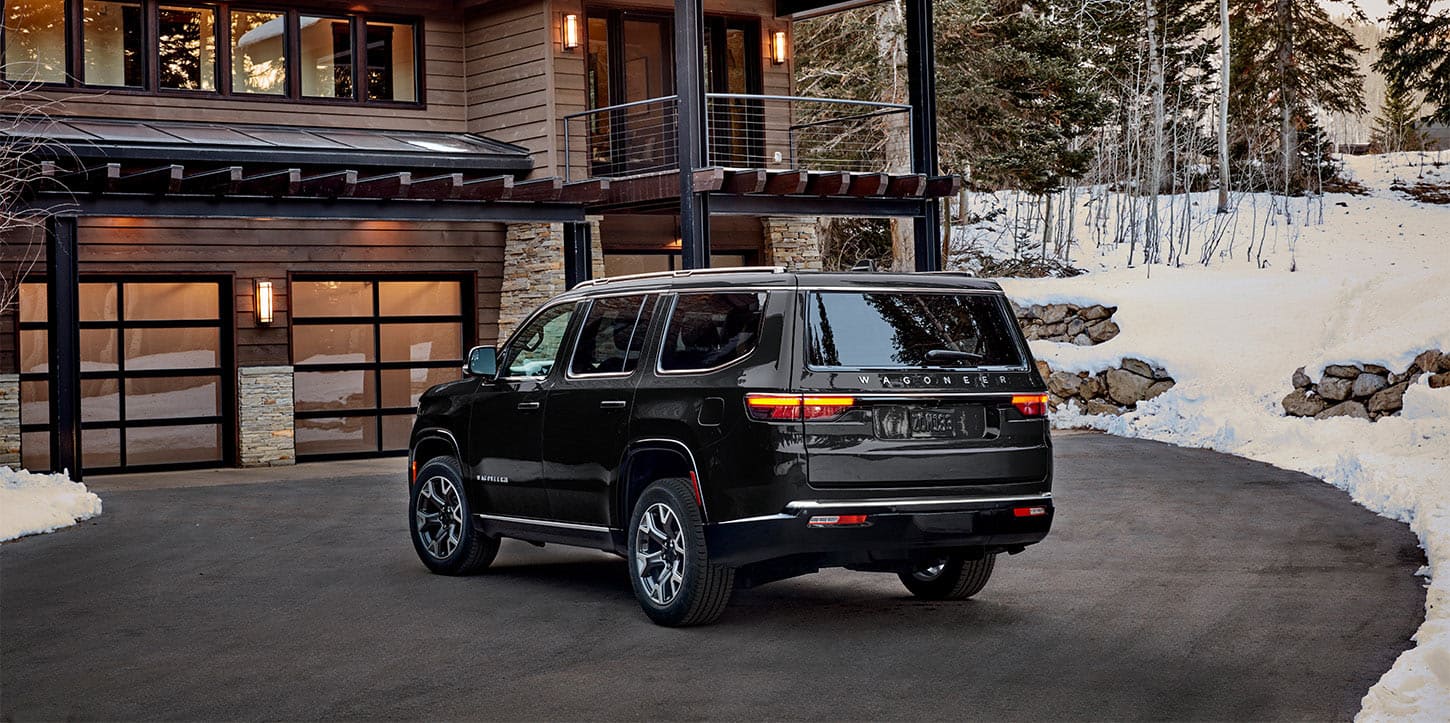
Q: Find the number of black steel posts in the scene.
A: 4